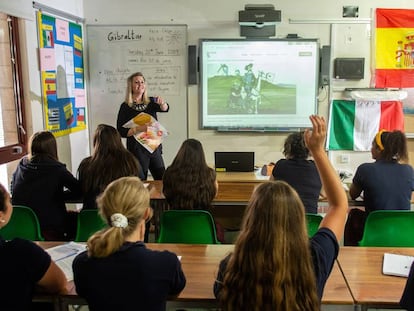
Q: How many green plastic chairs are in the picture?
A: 5